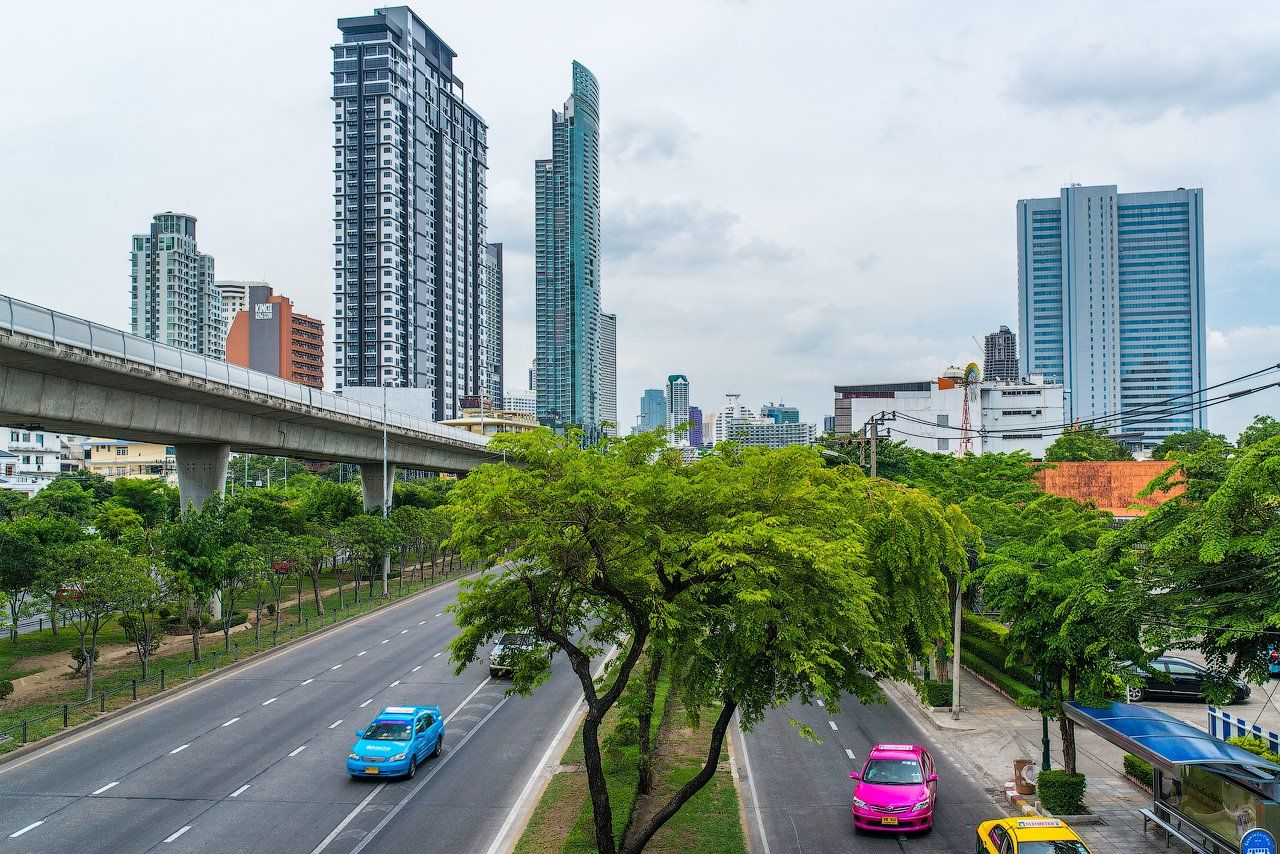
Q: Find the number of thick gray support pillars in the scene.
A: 2